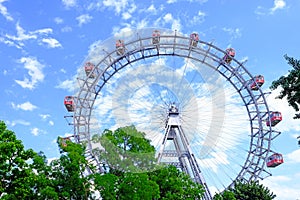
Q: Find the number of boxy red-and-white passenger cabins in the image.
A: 10